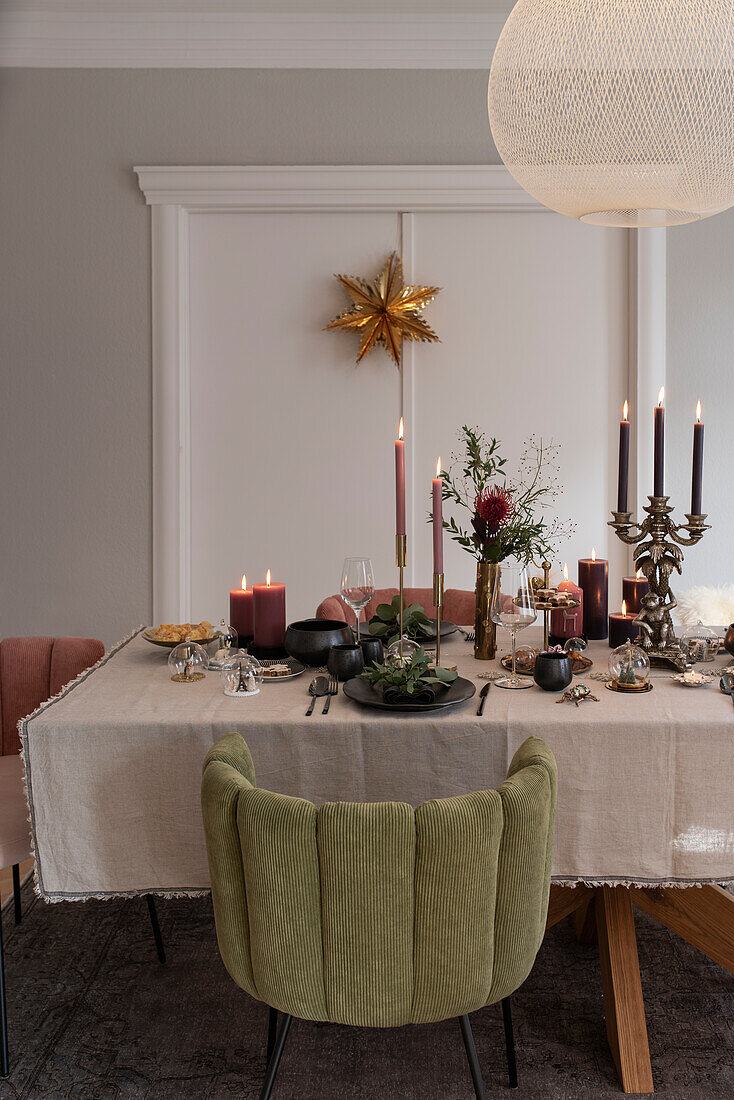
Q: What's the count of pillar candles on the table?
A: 6